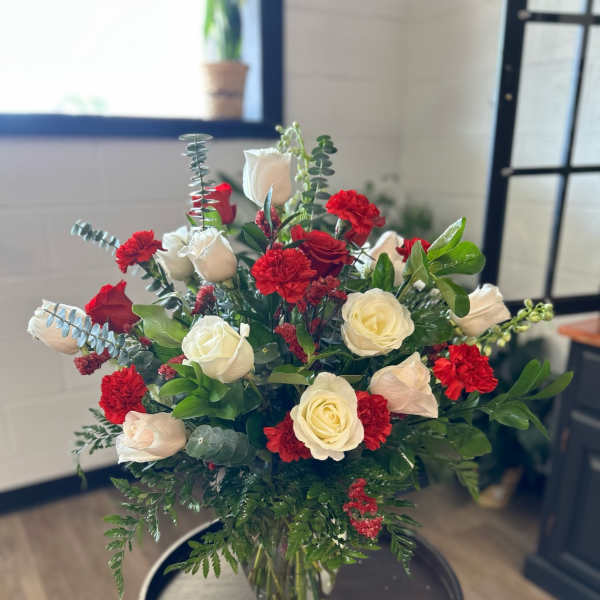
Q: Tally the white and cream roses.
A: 11